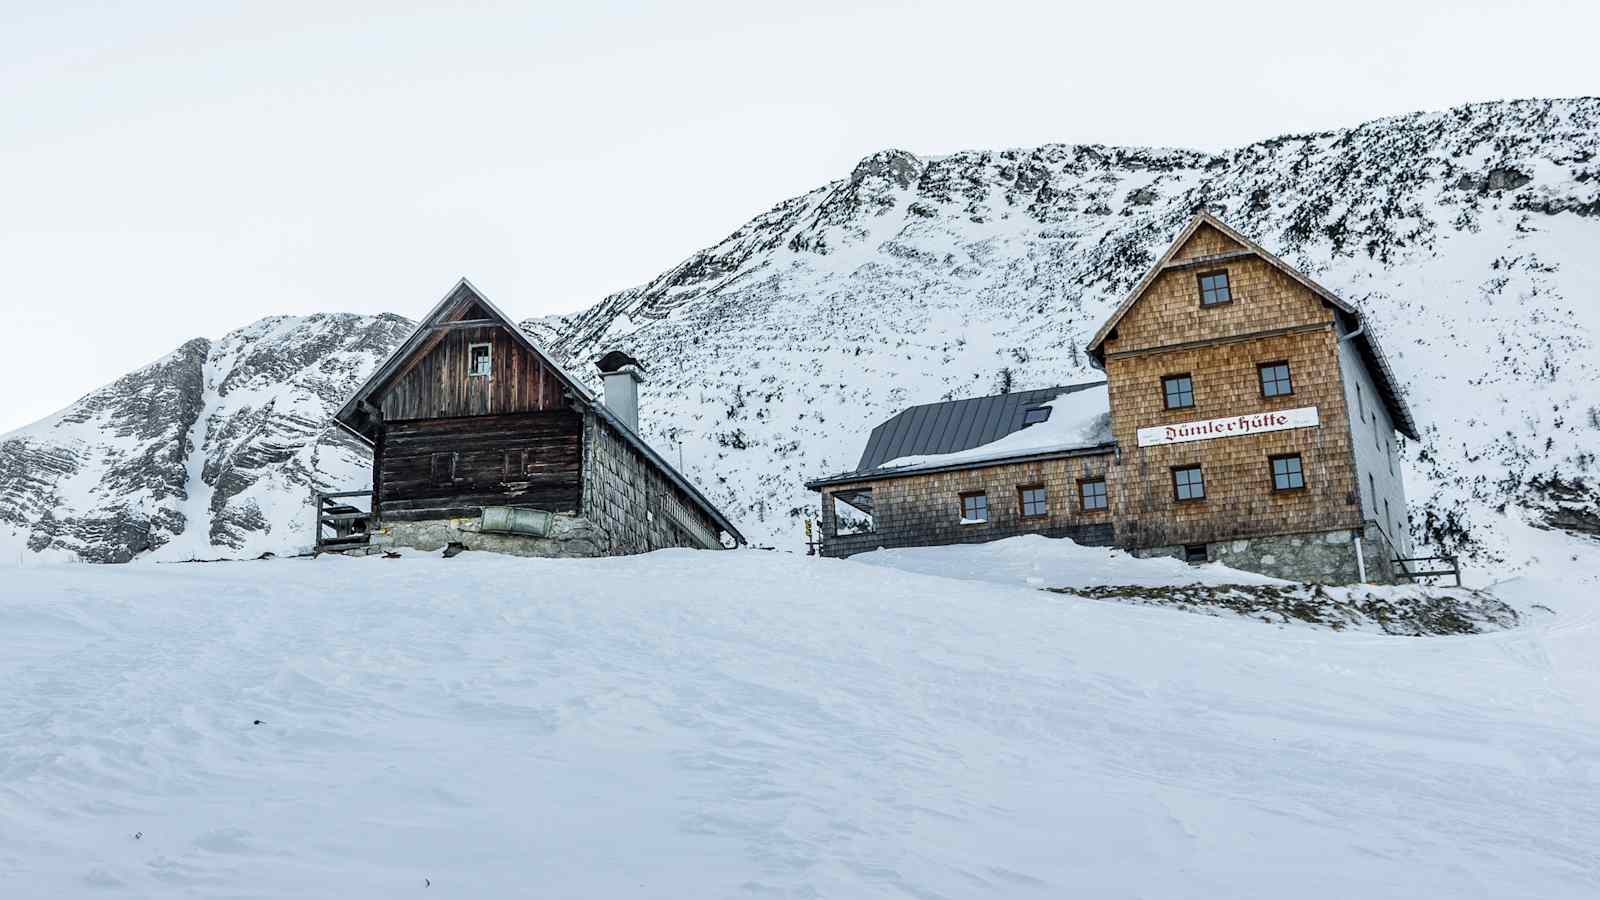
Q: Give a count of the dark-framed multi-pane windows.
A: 8